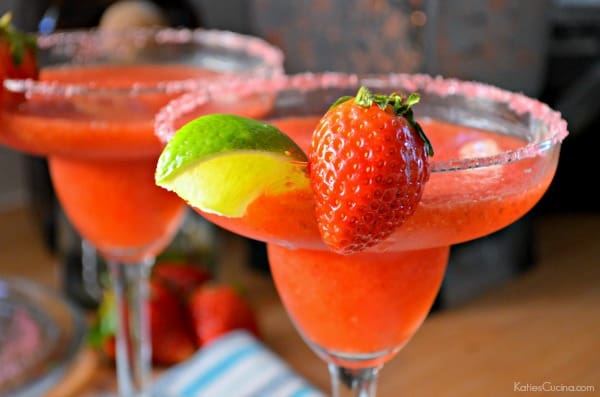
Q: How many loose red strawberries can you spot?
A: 3